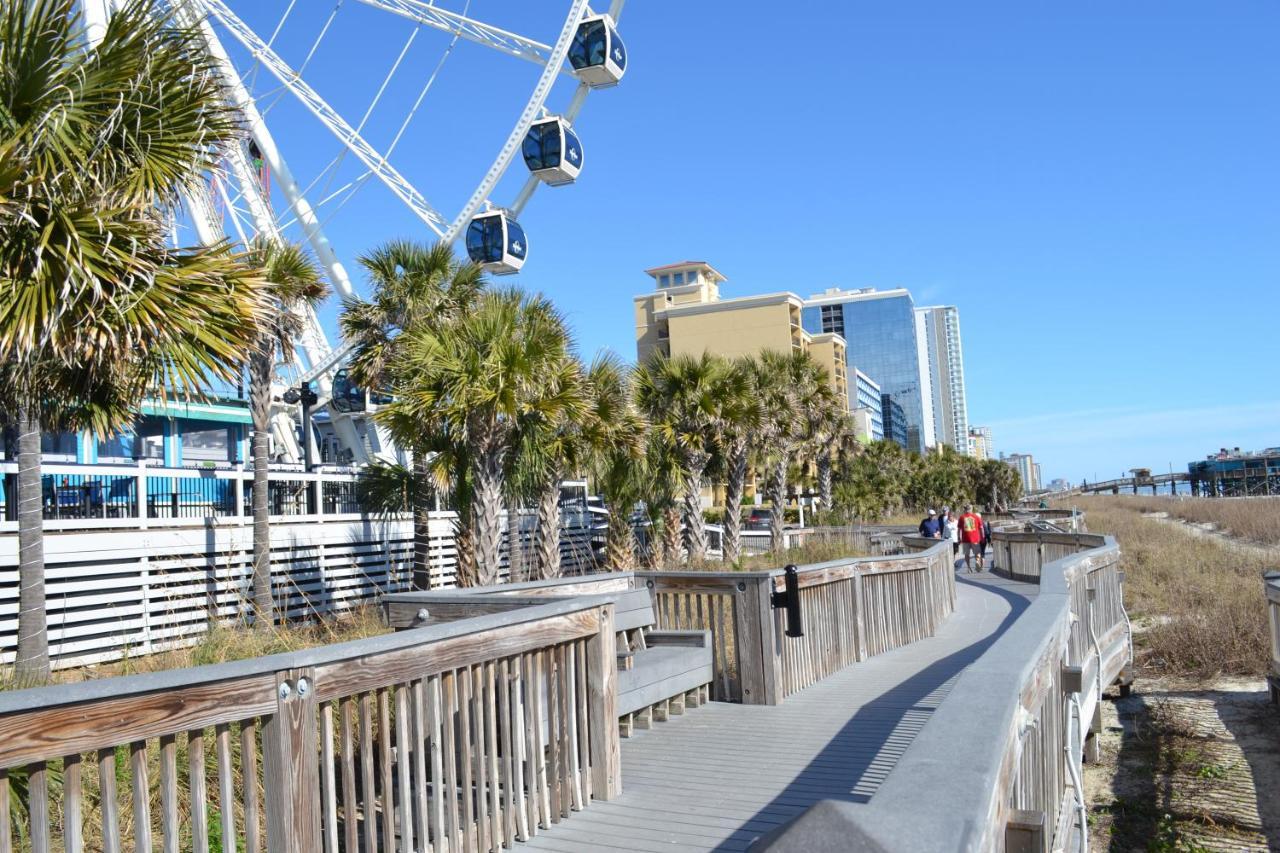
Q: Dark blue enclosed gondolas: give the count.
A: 4